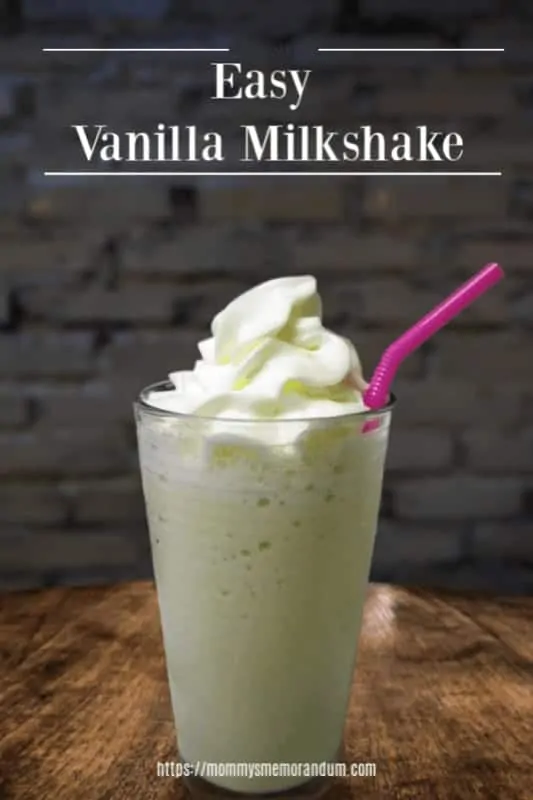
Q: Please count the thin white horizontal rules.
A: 3